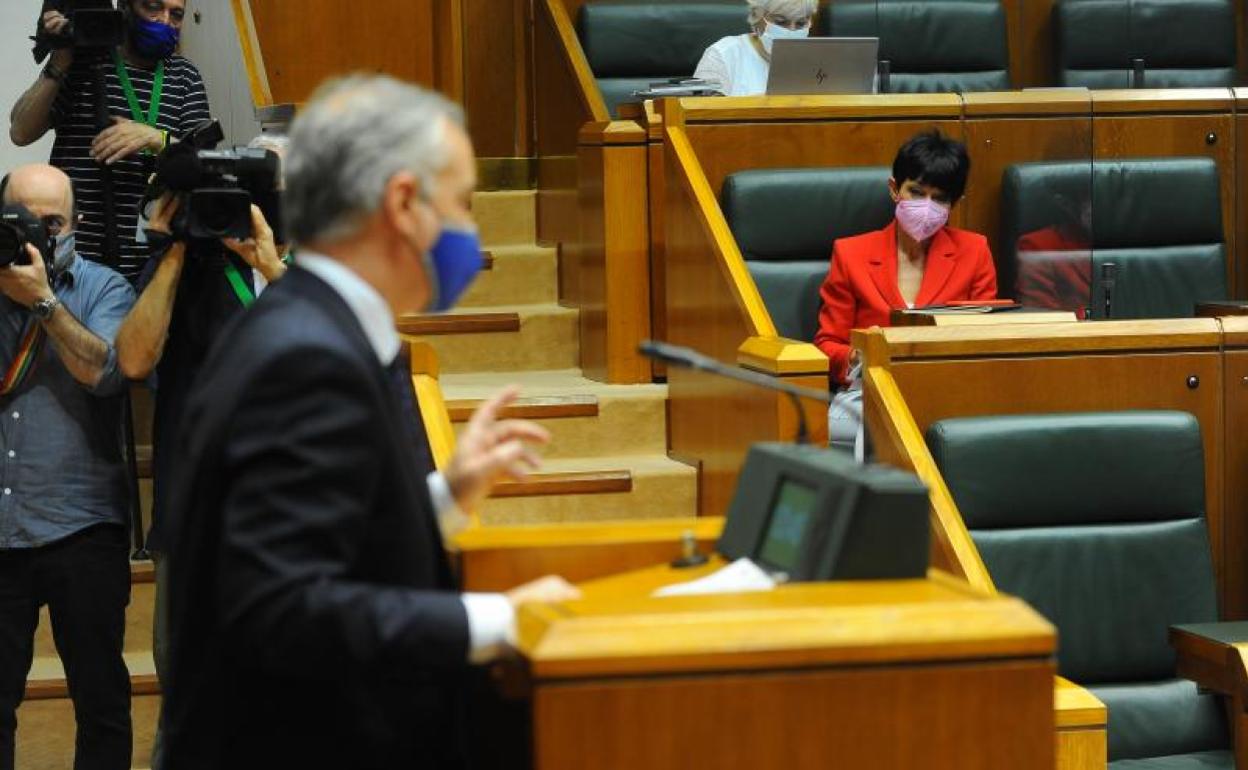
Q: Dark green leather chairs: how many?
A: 6